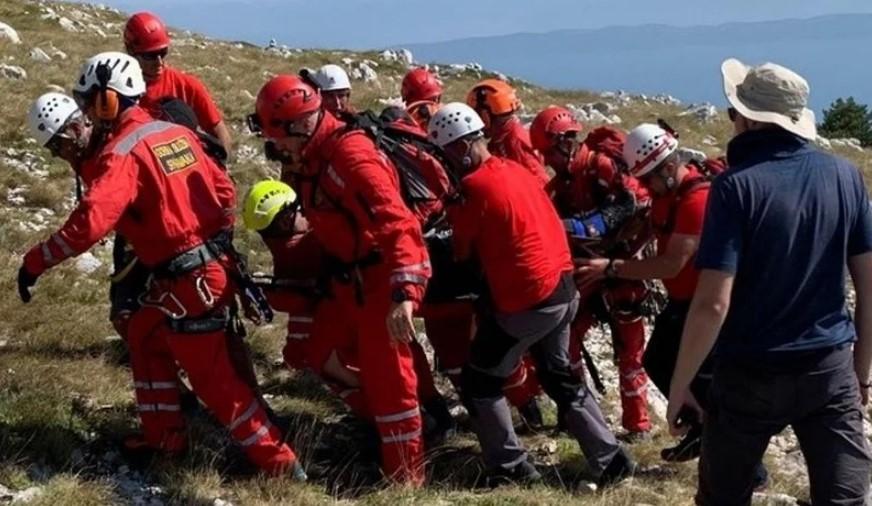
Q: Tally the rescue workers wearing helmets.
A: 11